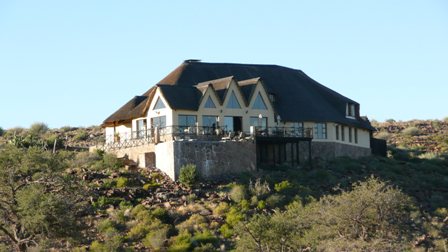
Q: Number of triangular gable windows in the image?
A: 4